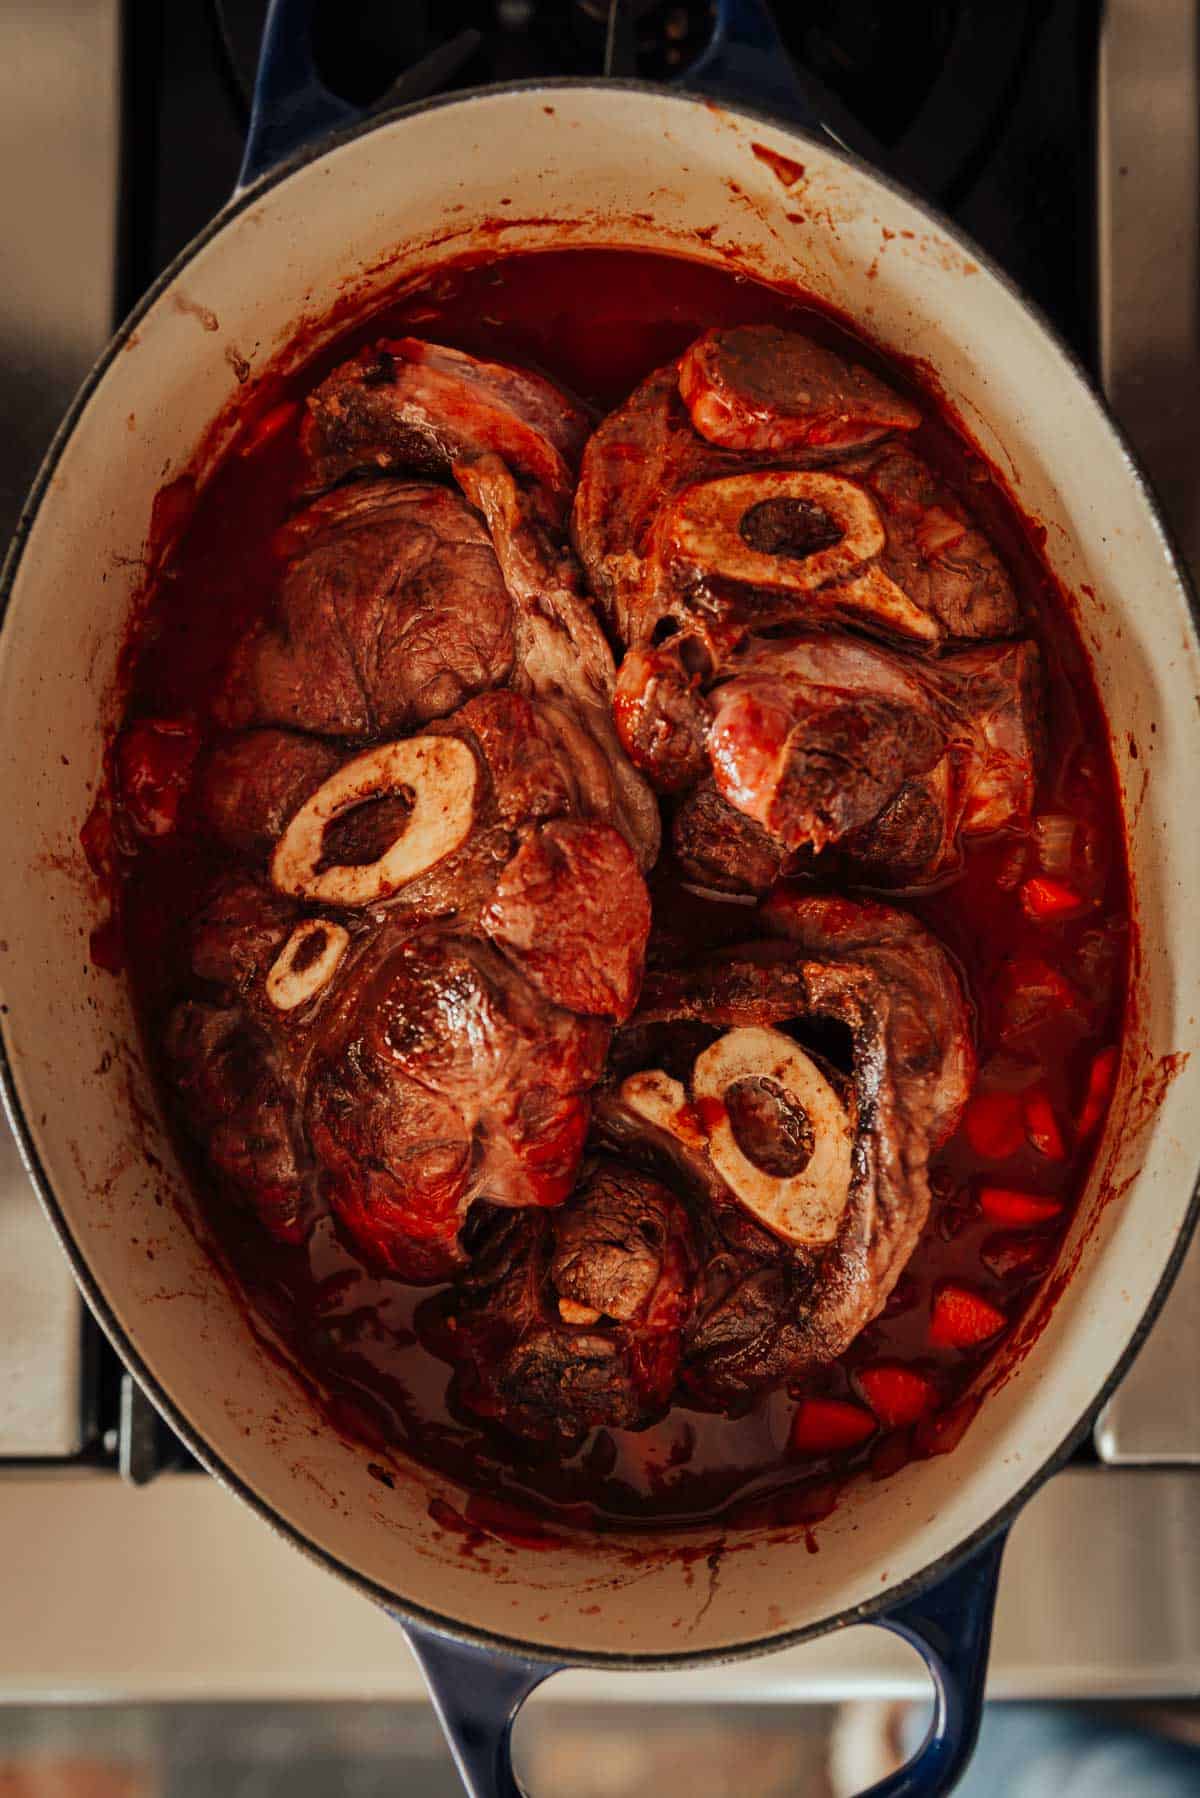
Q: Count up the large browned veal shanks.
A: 3